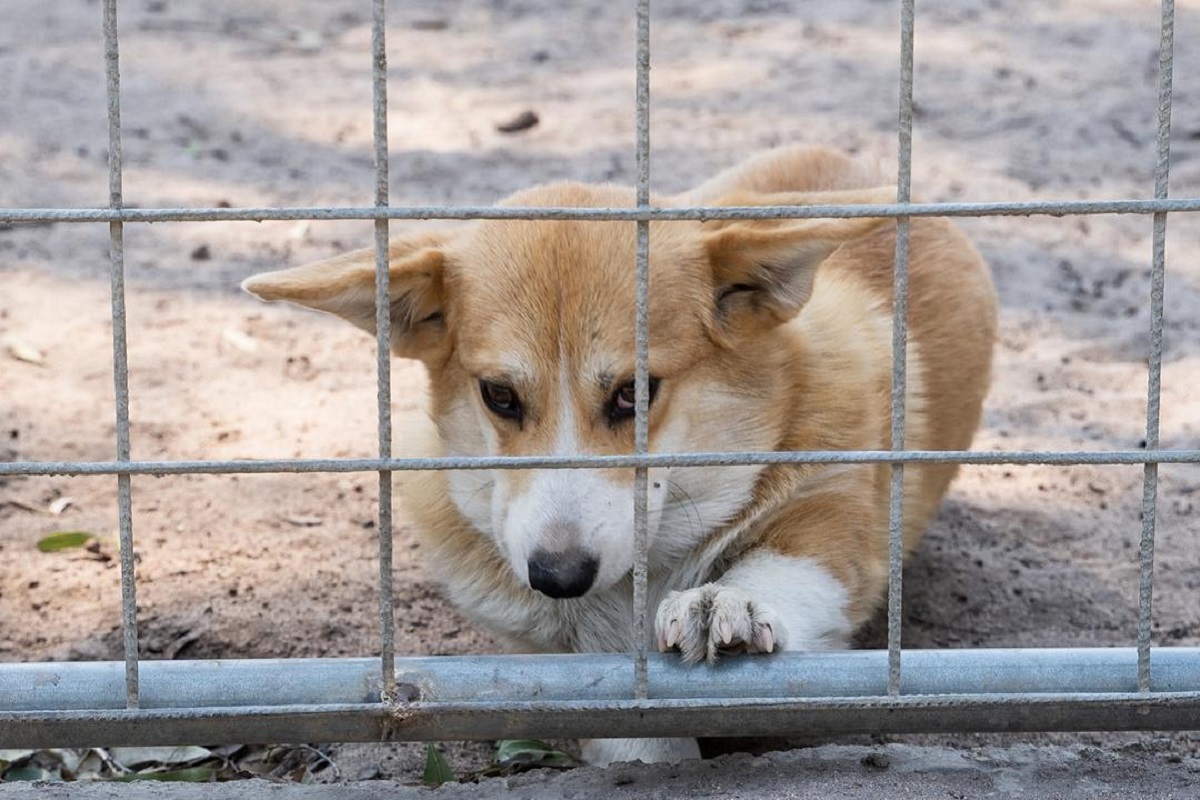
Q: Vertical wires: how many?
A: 5